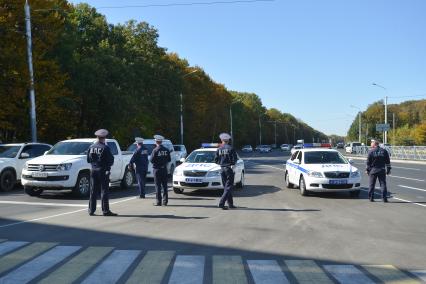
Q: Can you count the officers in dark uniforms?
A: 5